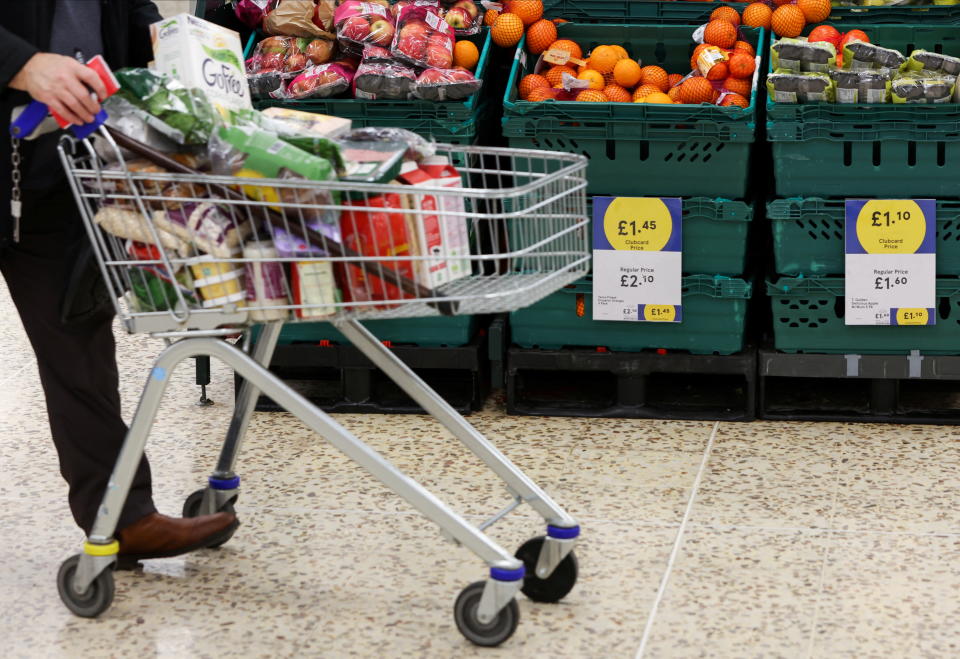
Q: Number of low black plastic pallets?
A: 3